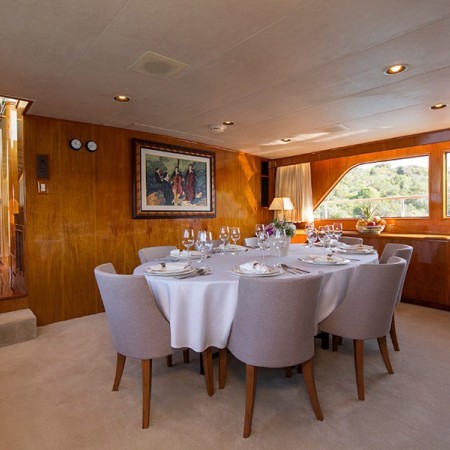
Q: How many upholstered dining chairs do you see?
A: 8